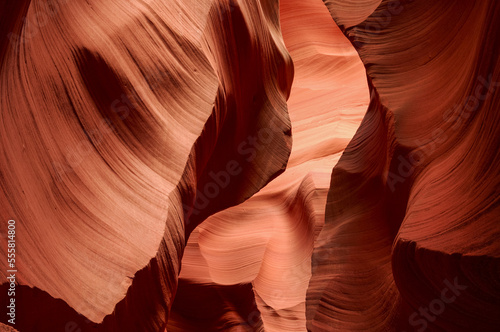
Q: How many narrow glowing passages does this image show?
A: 1